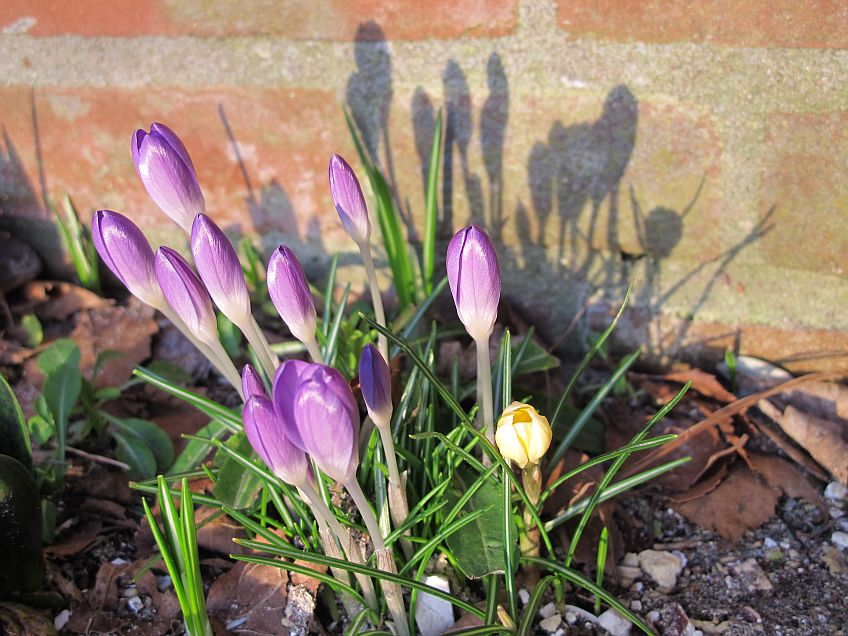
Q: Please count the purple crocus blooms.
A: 11